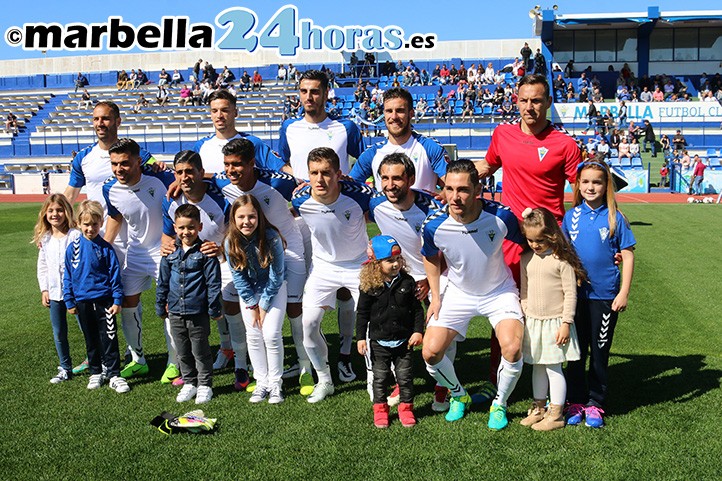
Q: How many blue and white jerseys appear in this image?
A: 10